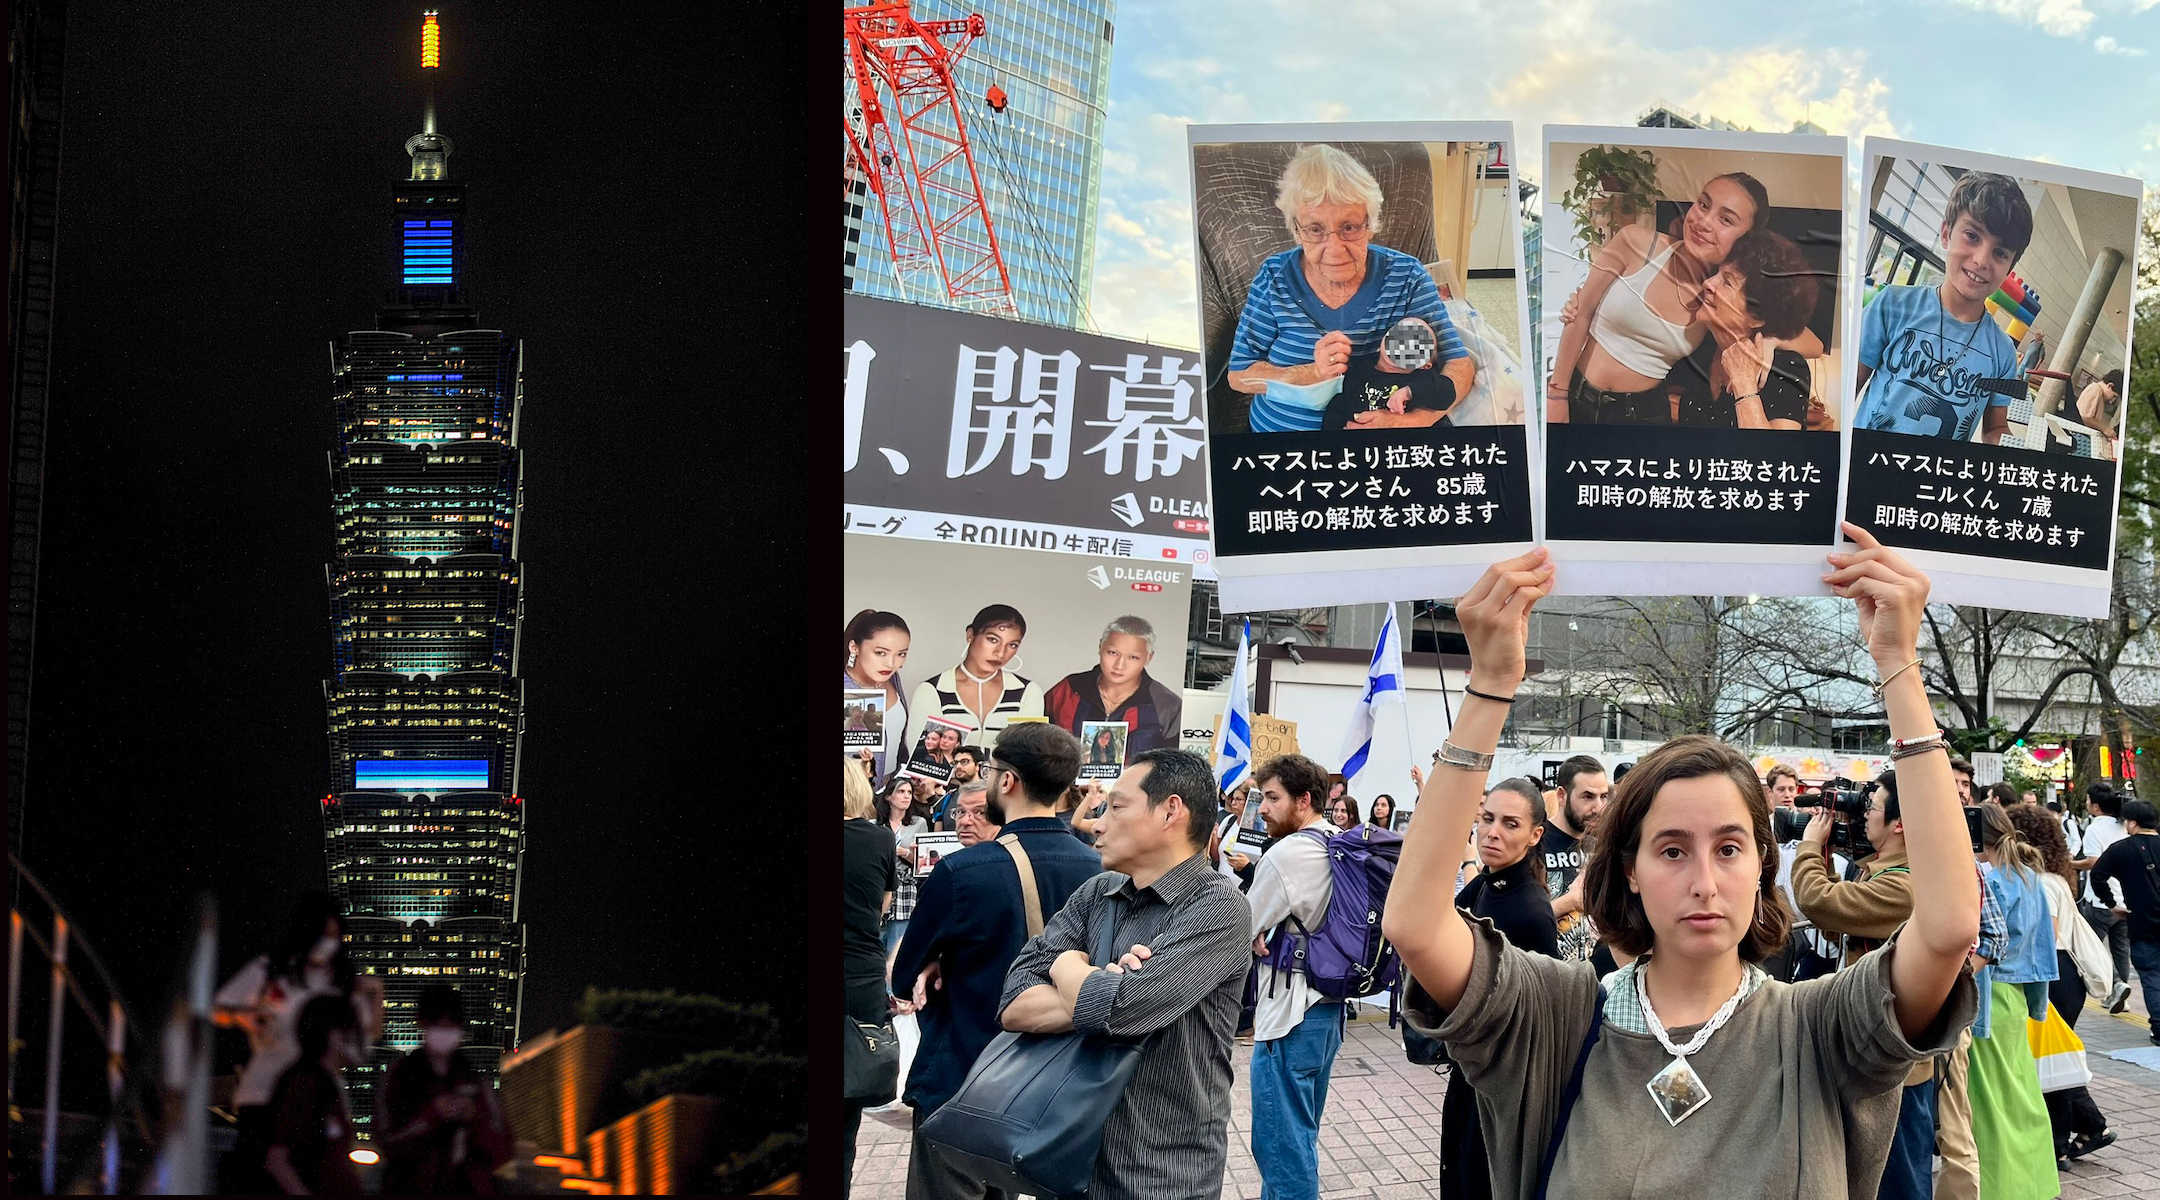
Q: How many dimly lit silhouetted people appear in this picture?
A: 3